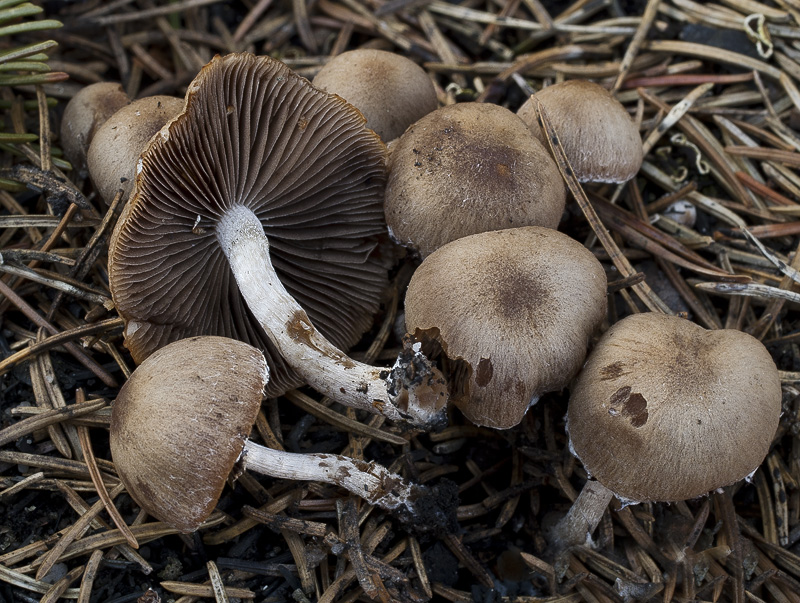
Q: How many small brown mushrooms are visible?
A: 9